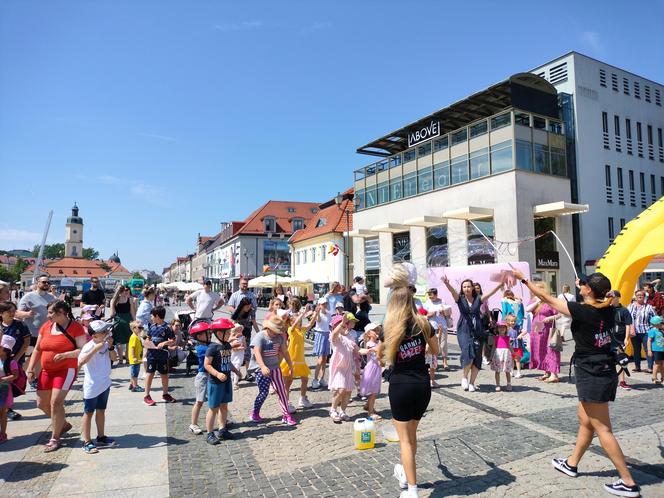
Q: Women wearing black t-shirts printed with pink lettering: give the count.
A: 2